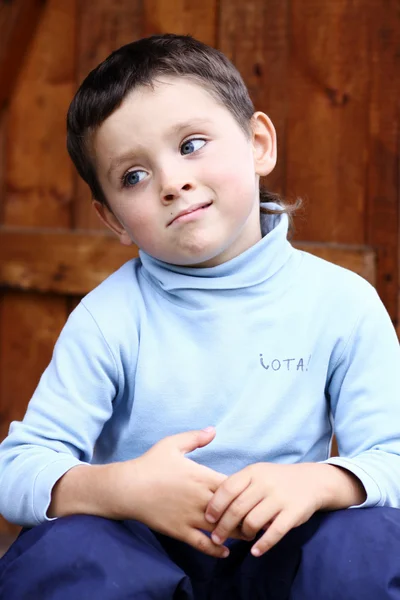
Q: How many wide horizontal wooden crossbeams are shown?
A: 1